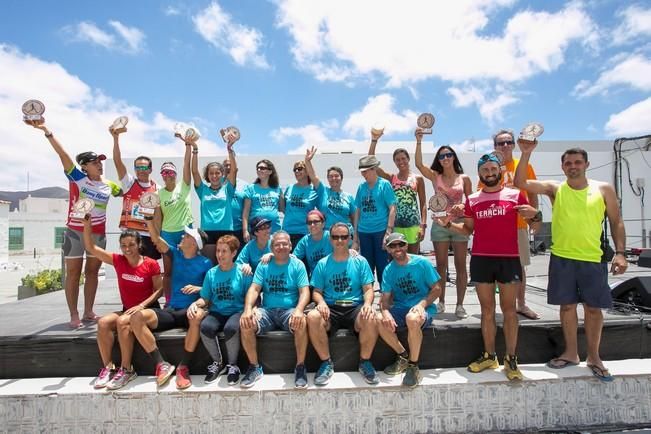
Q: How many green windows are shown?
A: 2